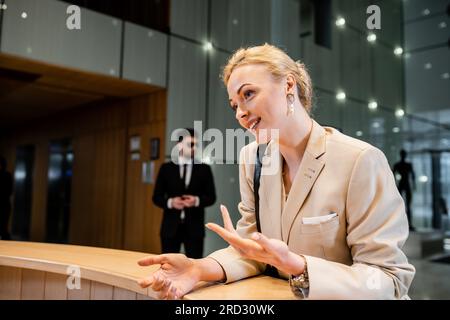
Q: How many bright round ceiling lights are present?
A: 7